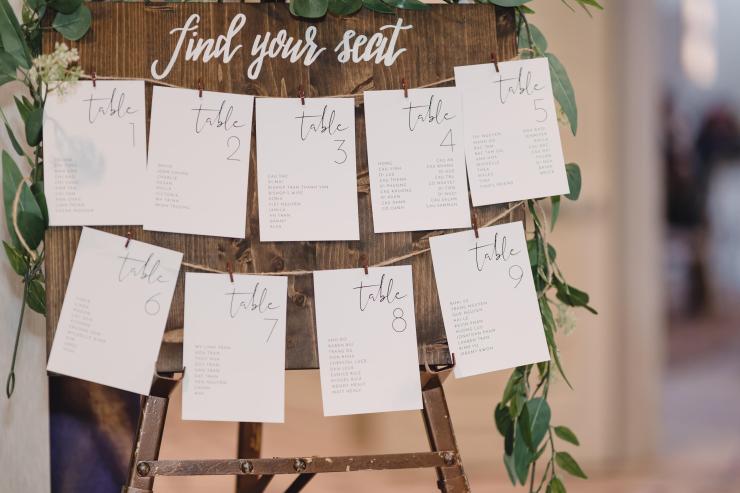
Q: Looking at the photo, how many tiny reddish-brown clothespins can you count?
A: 9